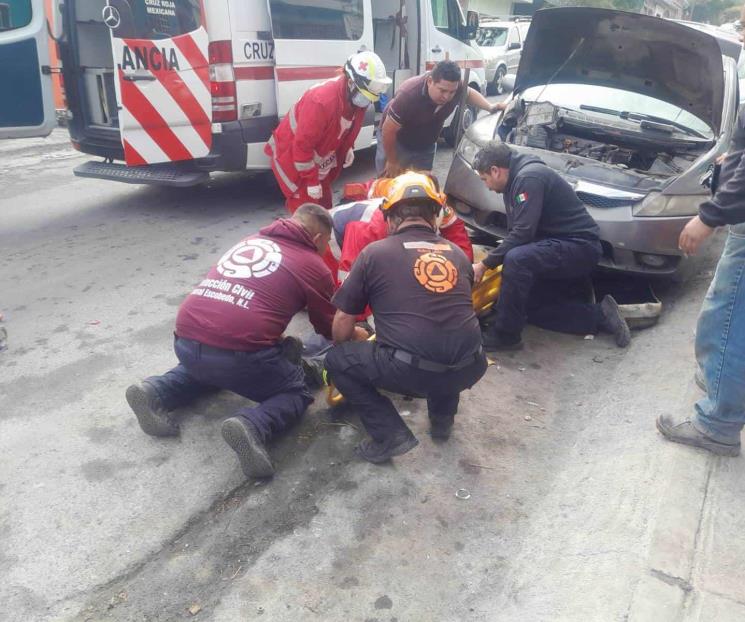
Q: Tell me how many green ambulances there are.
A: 0